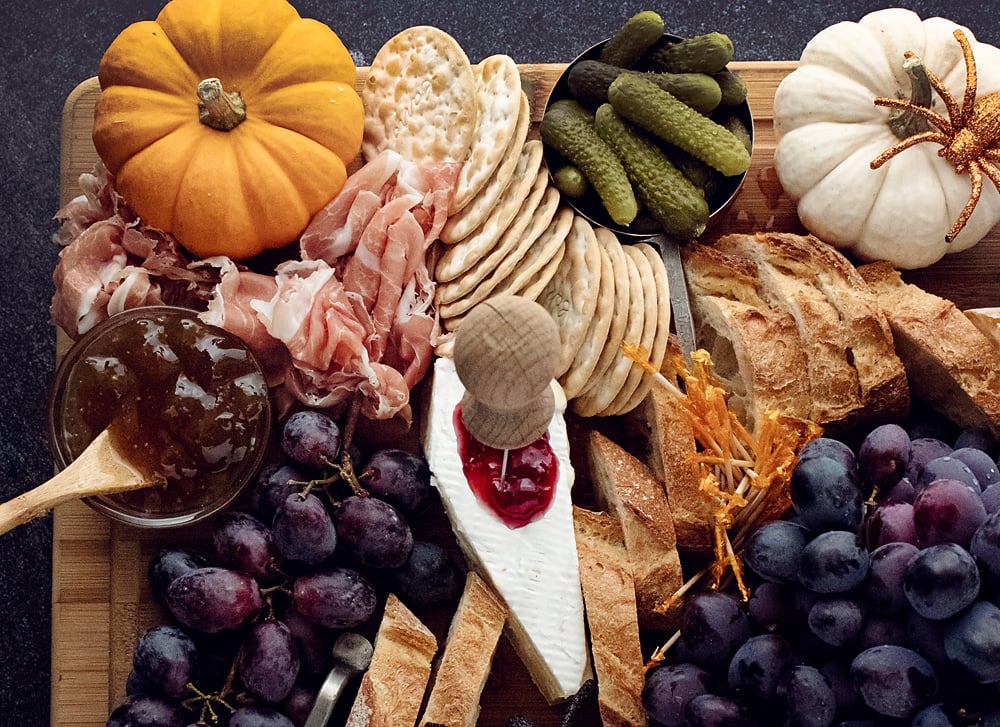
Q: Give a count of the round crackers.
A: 14